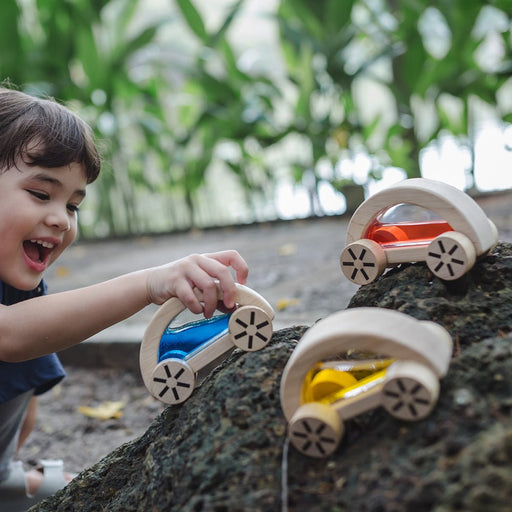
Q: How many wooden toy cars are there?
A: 3